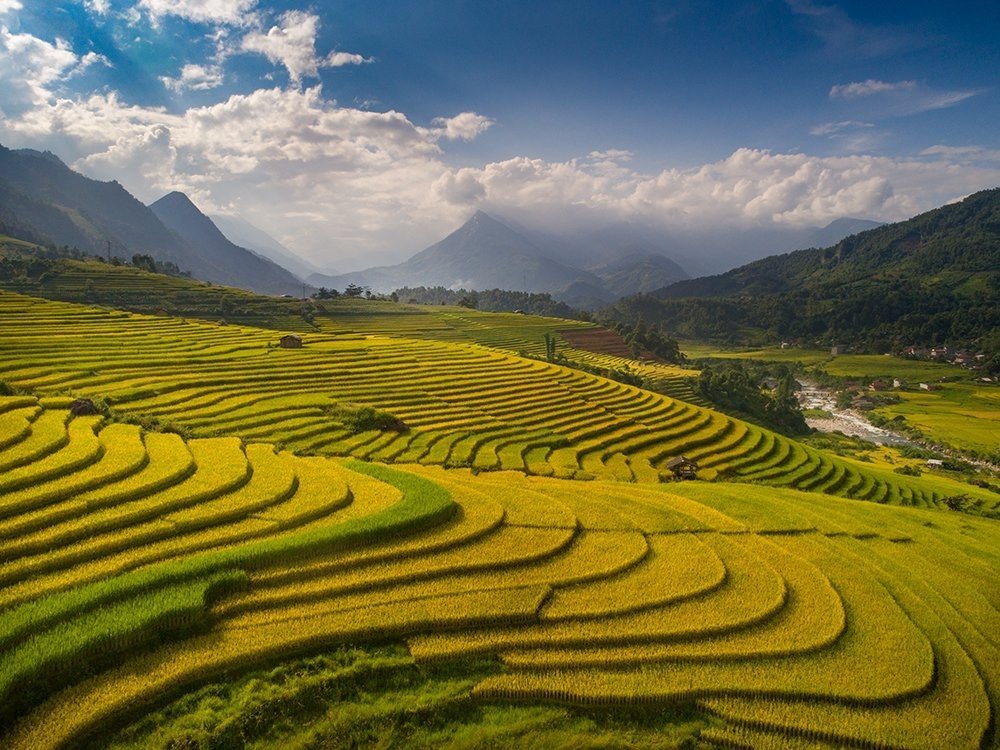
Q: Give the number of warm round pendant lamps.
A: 0